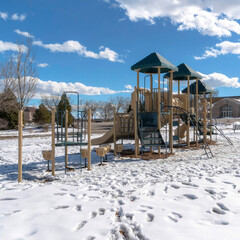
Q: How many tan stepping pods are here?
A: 5